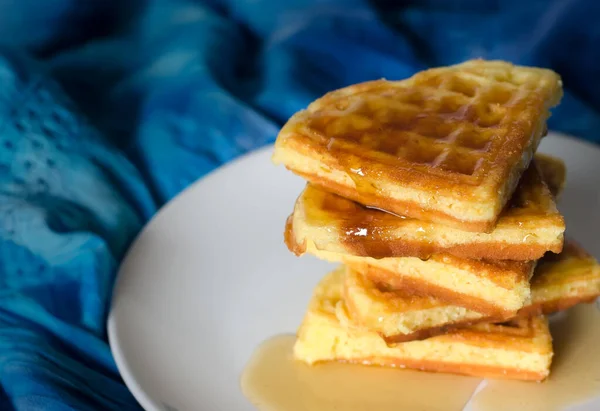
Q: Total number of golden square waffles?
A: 5